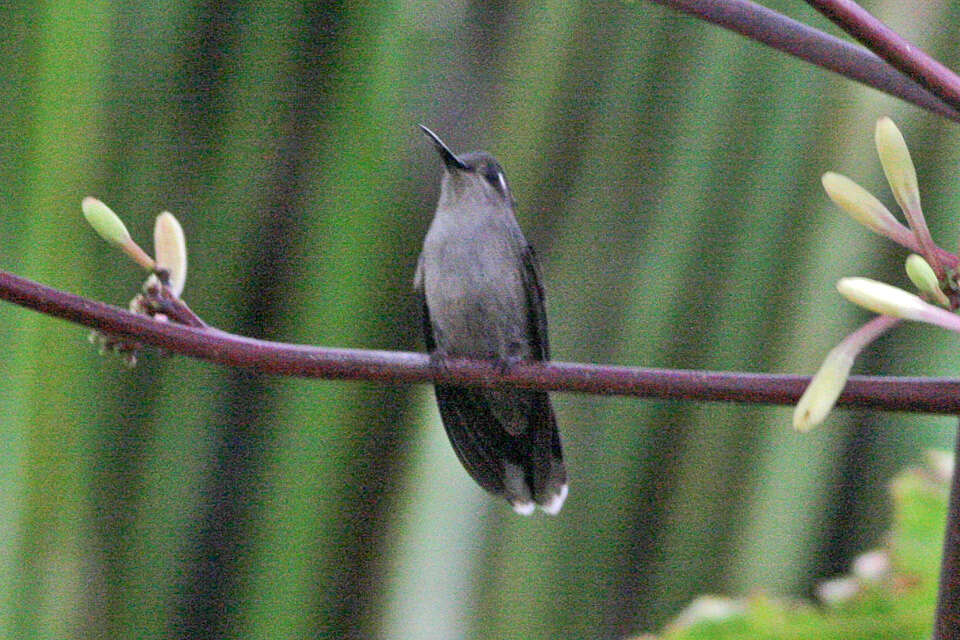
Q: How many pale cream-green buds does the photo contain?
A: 7